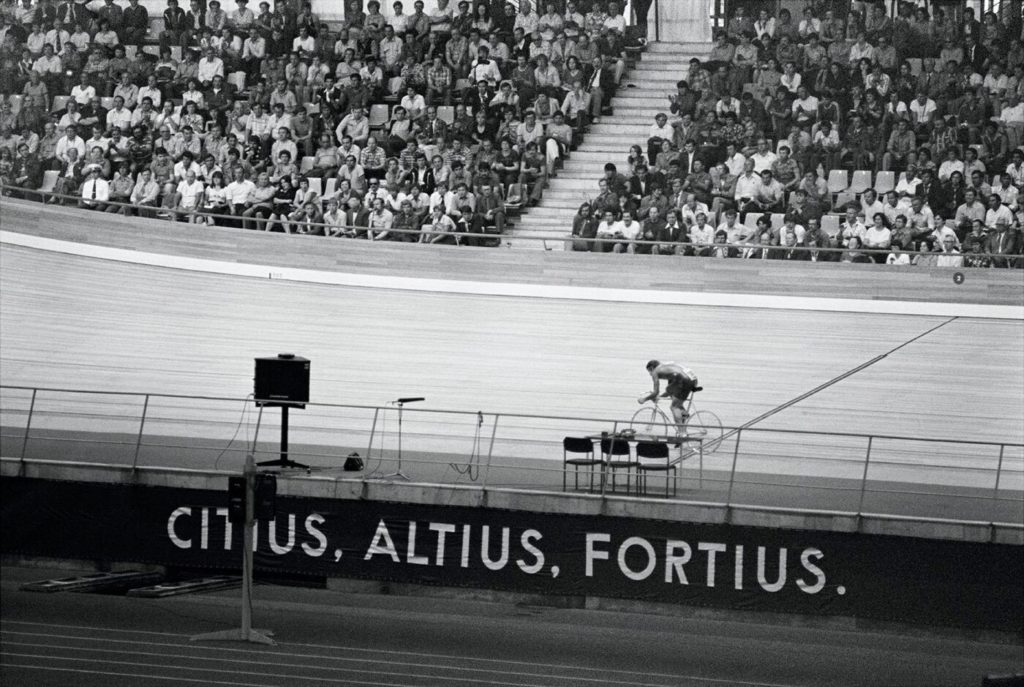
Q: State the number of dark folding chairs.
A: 3